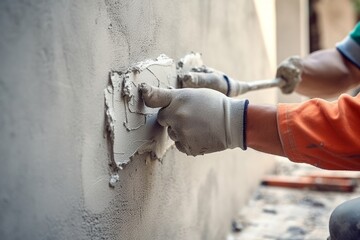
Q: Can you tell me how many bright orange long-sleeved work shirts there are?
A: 1